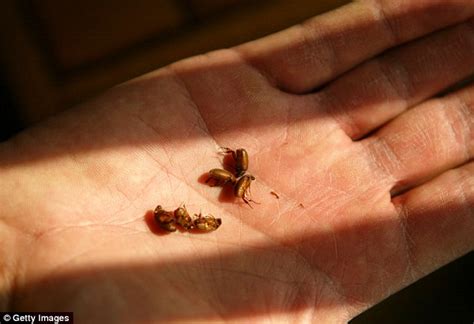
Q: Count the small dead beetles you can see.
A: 6